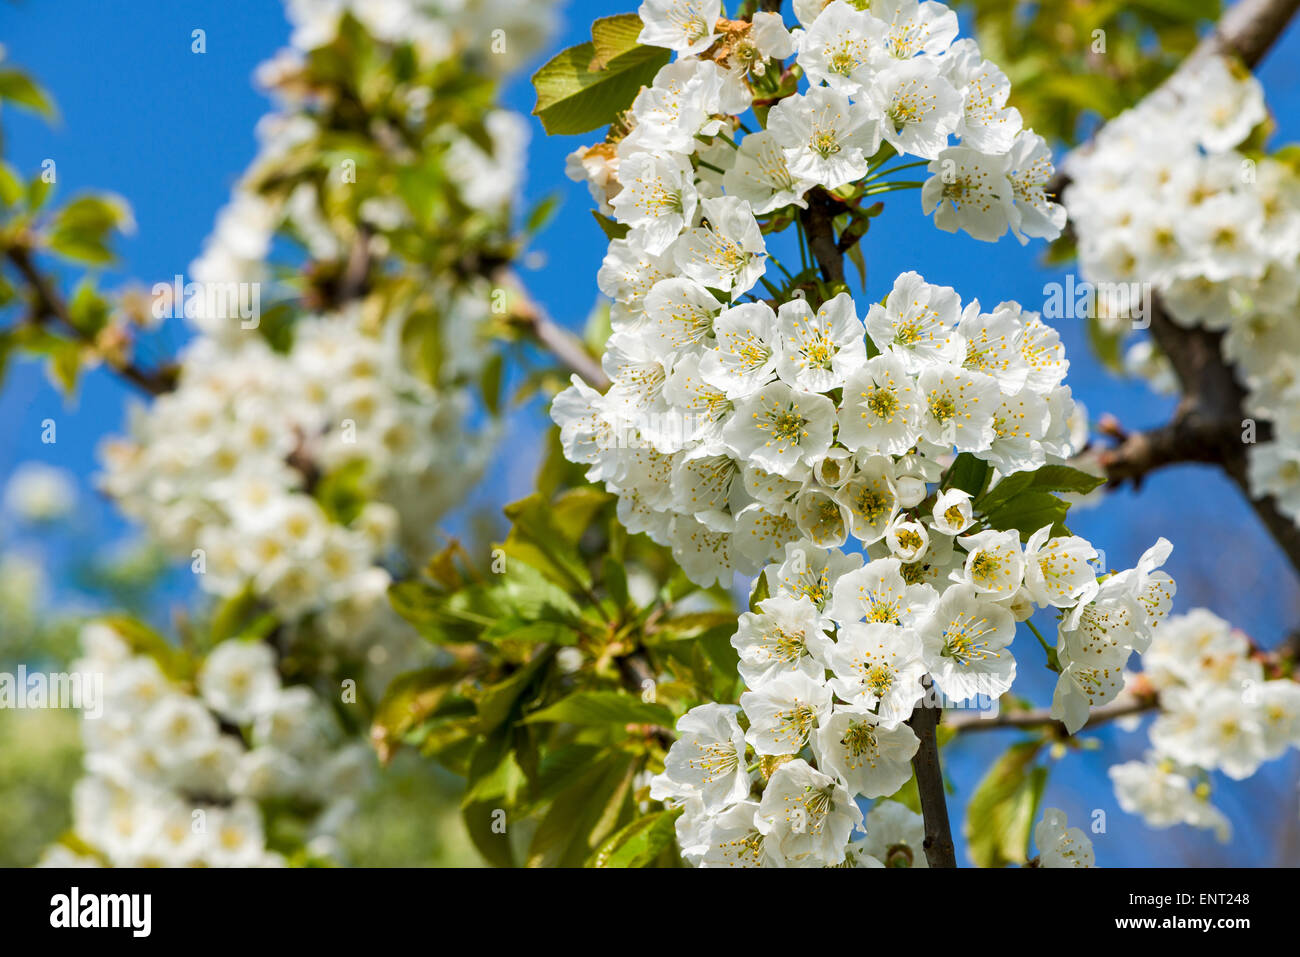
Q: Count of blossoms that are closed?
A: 1